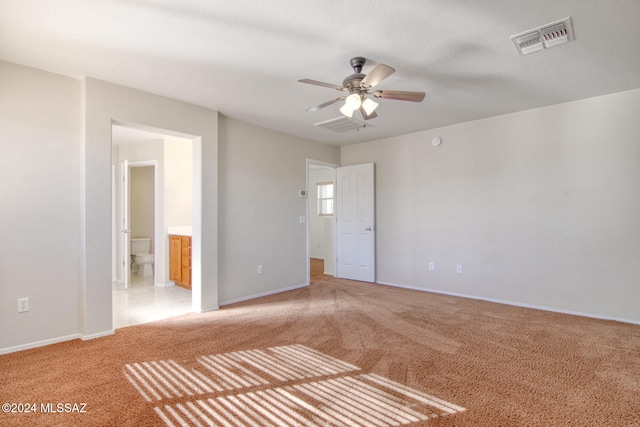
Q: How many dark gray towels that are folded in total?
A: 0